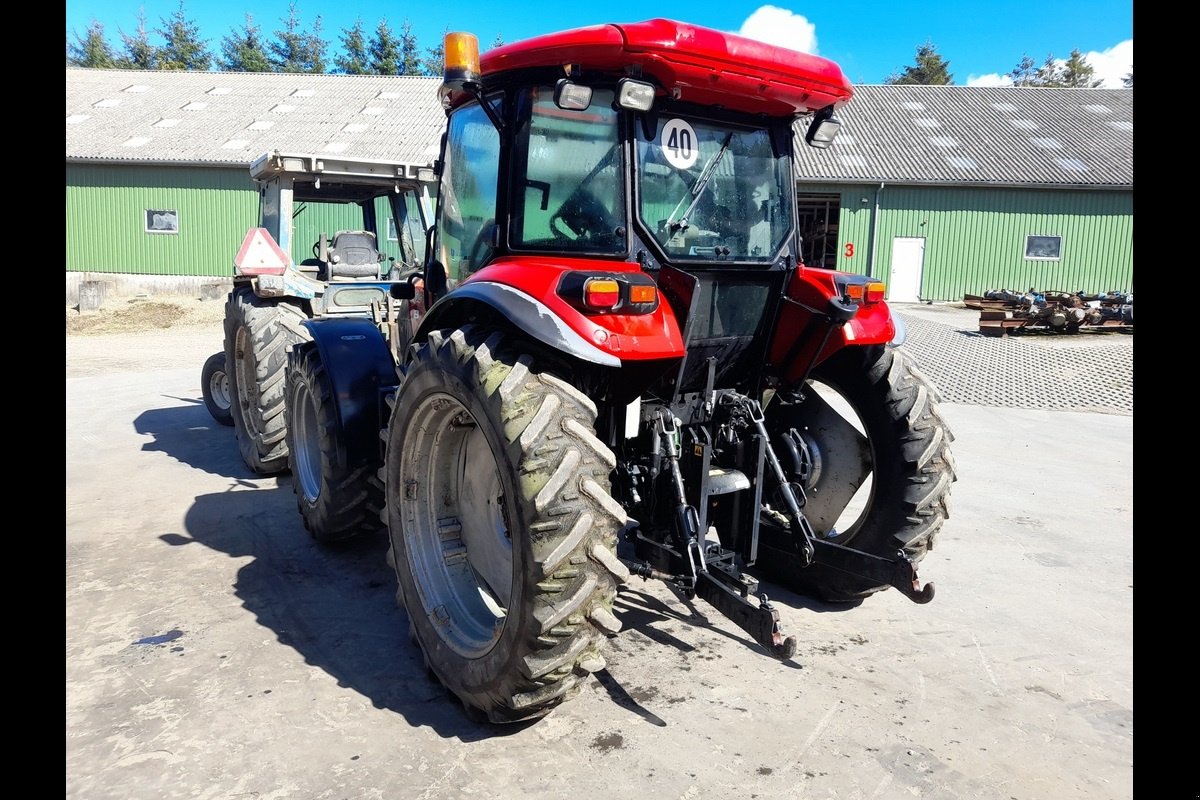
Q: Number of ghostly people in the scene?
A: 0